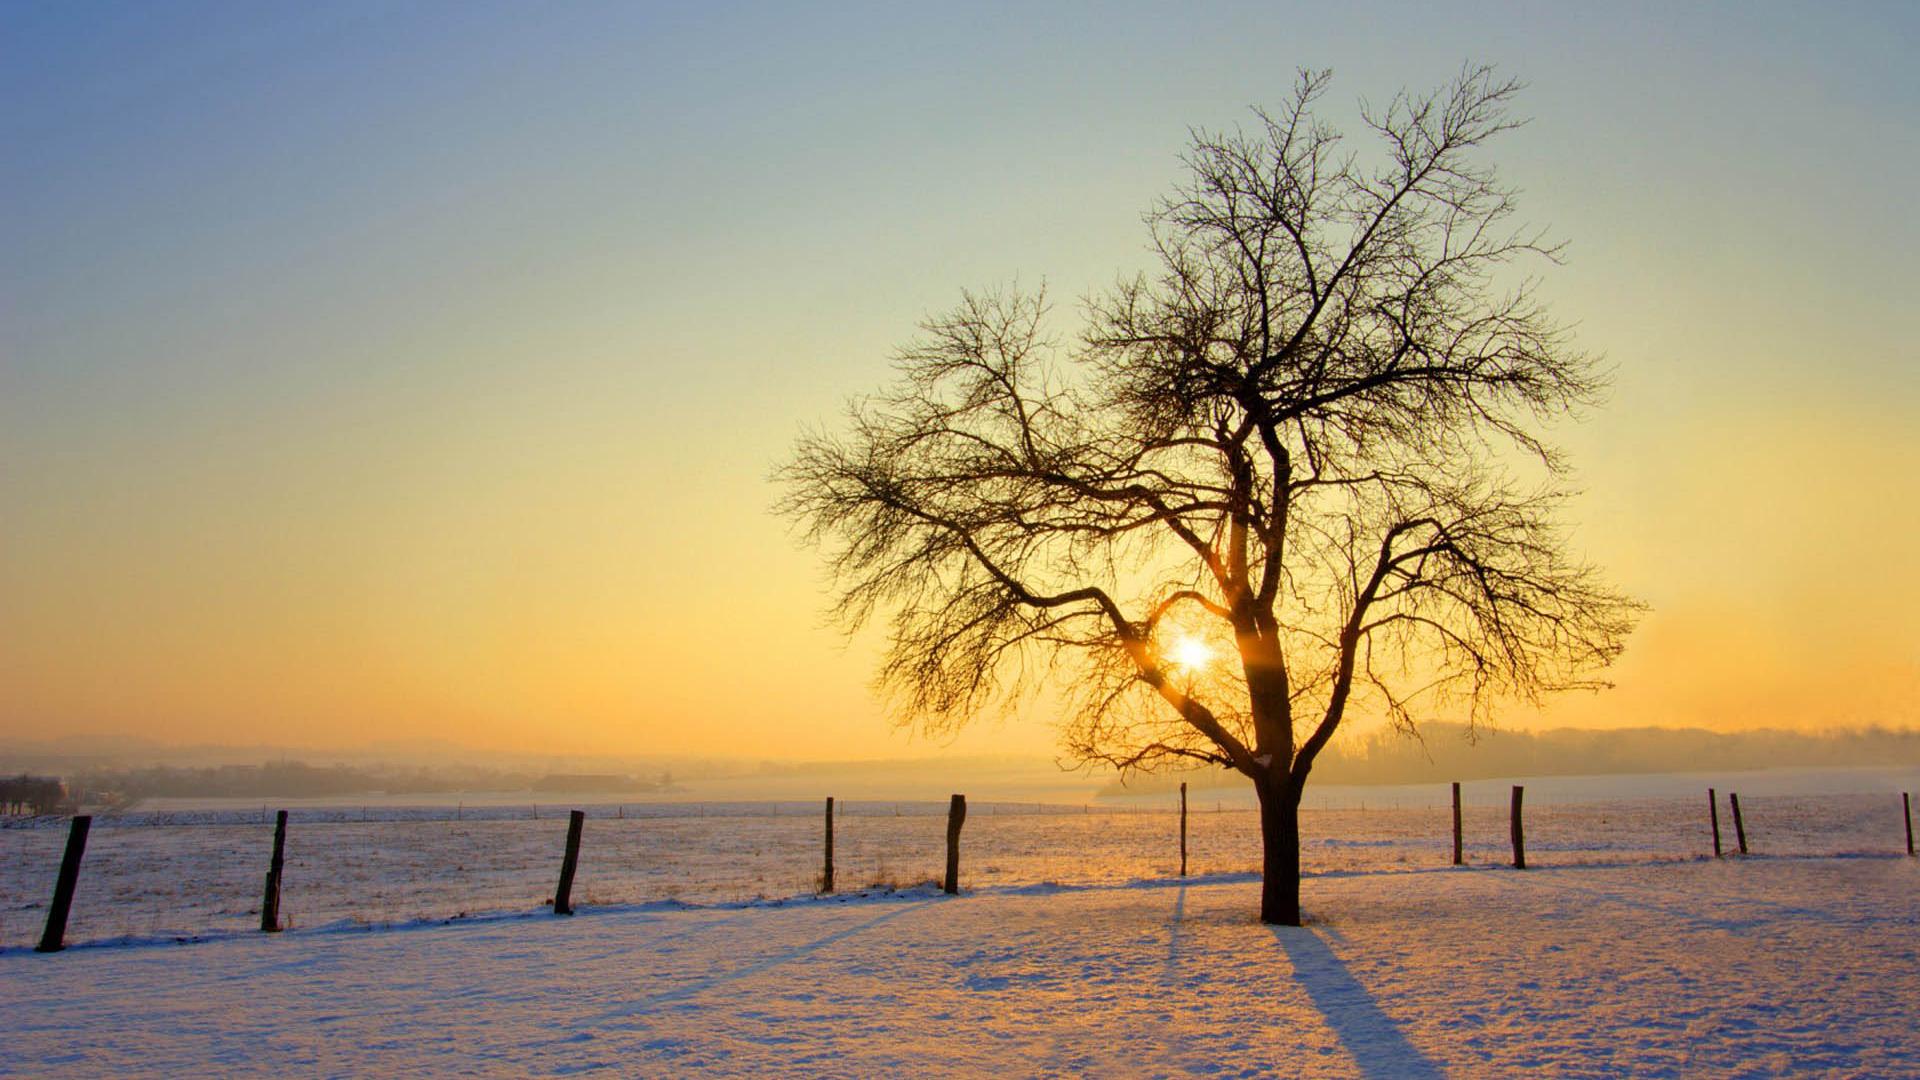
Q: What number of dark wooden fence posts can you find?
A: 11